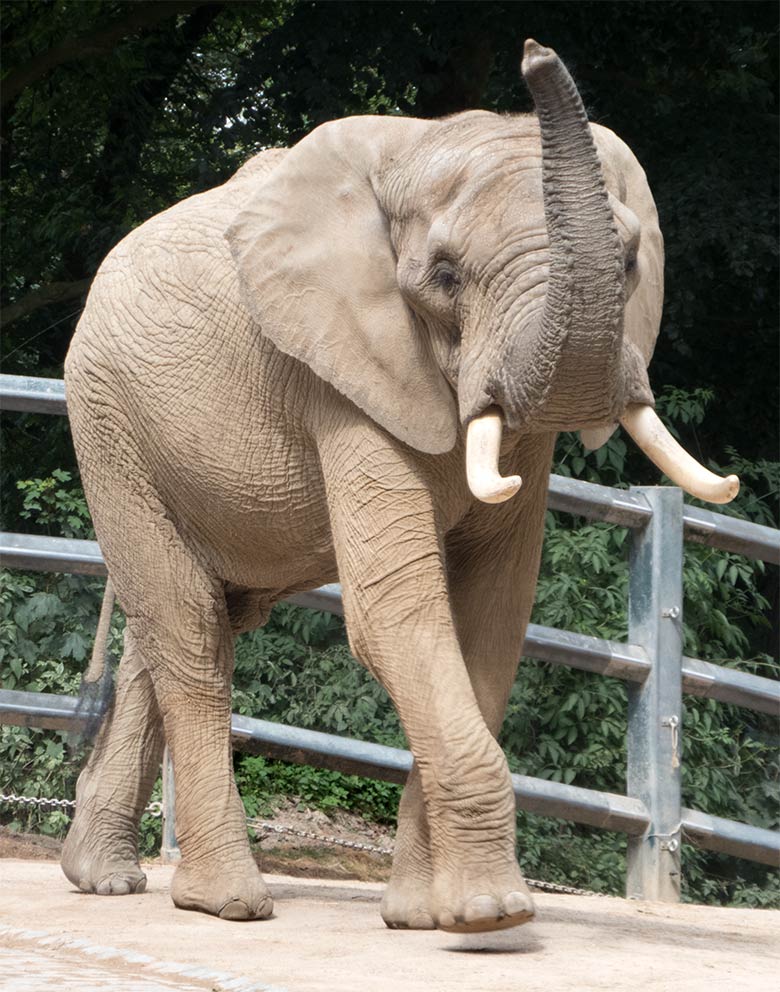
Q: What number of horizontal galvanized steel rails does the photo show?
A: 3